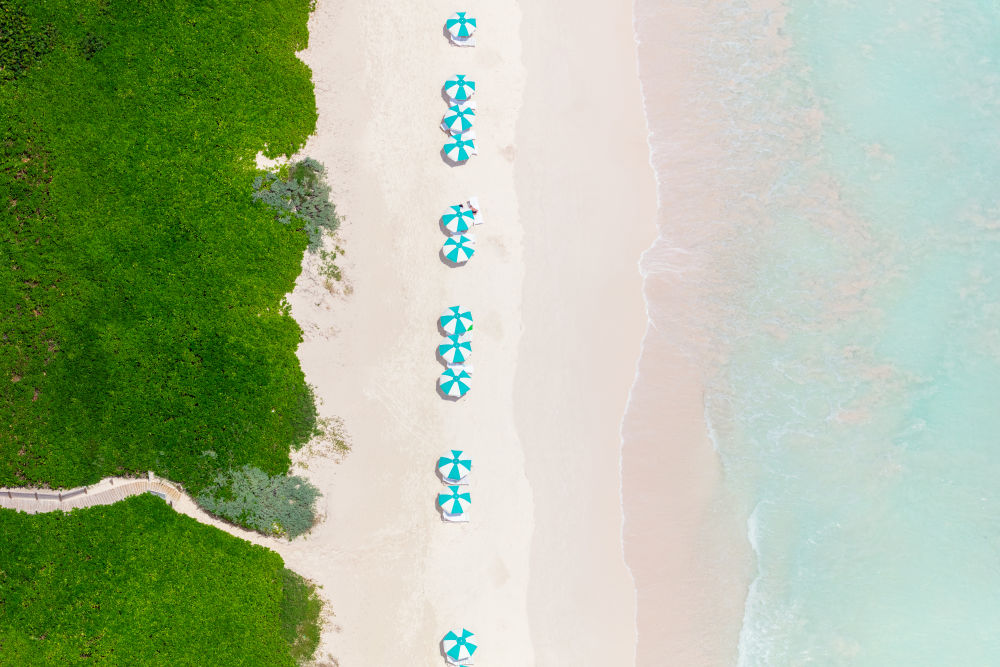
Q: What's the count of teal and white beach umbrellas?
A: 12